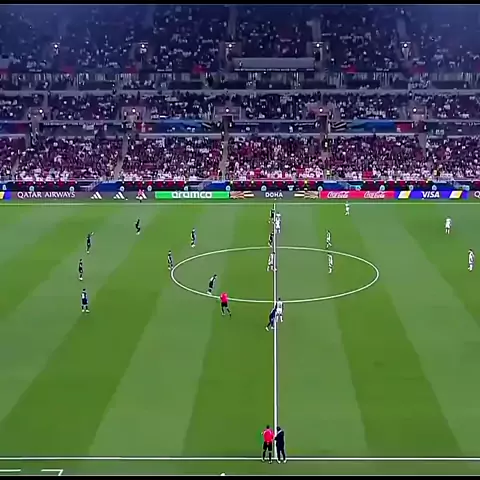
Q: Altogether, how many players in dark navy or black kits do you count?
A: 10